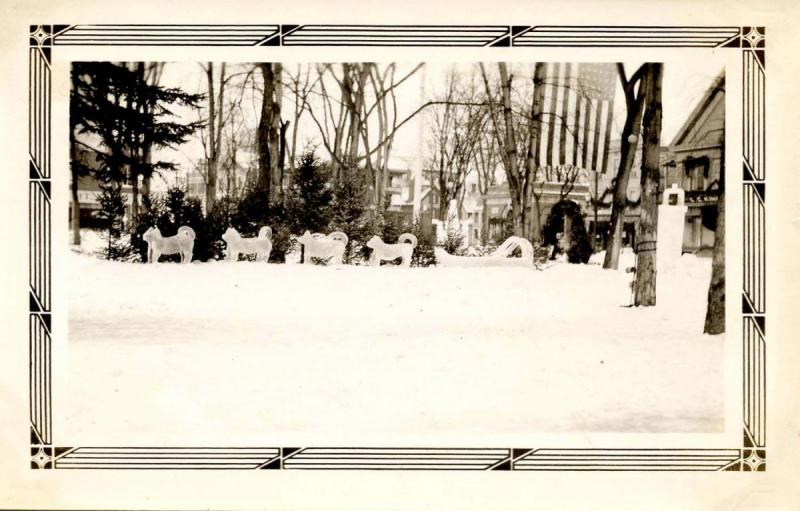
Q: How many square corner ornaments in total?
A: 4